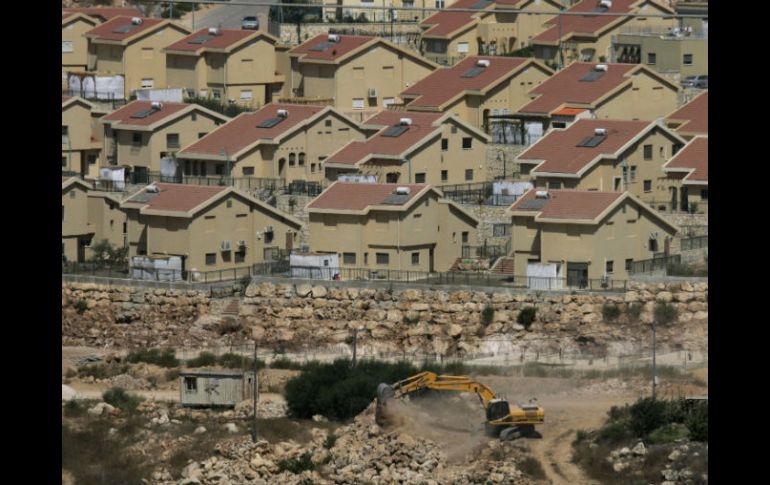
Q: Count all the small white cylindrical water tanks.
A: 13